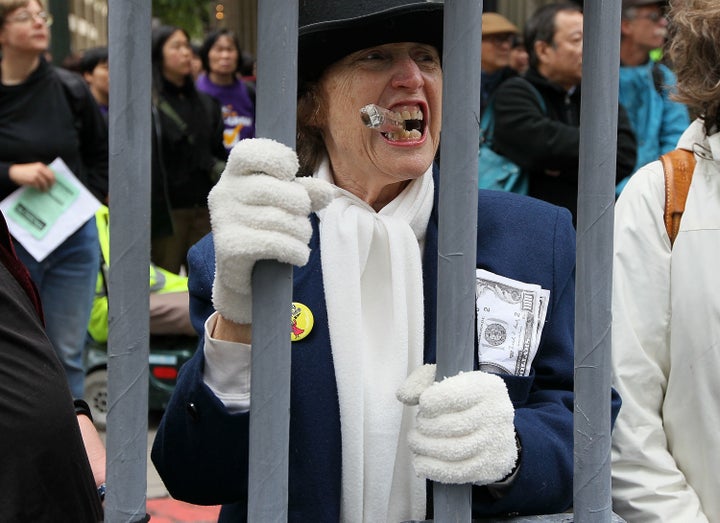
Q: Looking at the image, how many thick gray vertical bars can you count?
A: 4